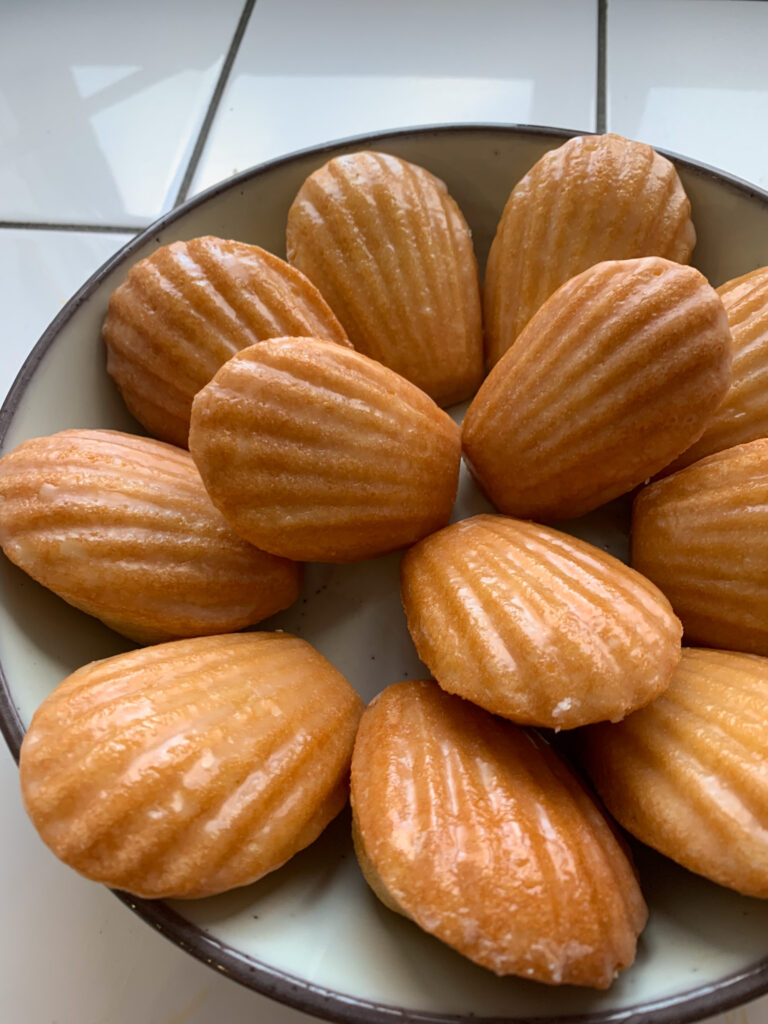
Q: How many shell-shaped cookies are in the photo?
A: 12